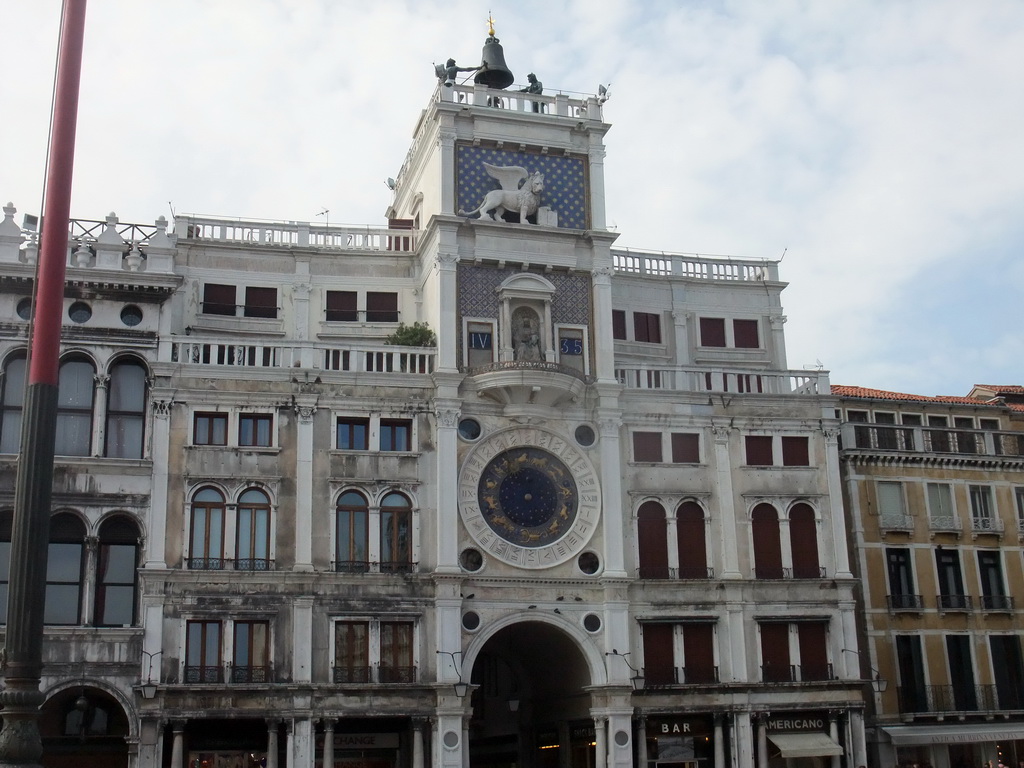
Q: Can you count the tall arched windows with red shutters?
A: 4